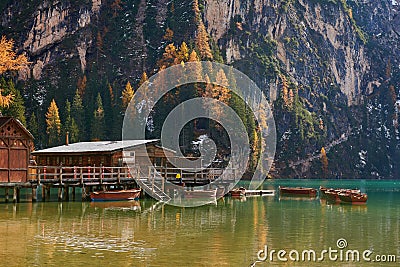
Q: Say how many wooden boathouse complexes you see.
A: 1